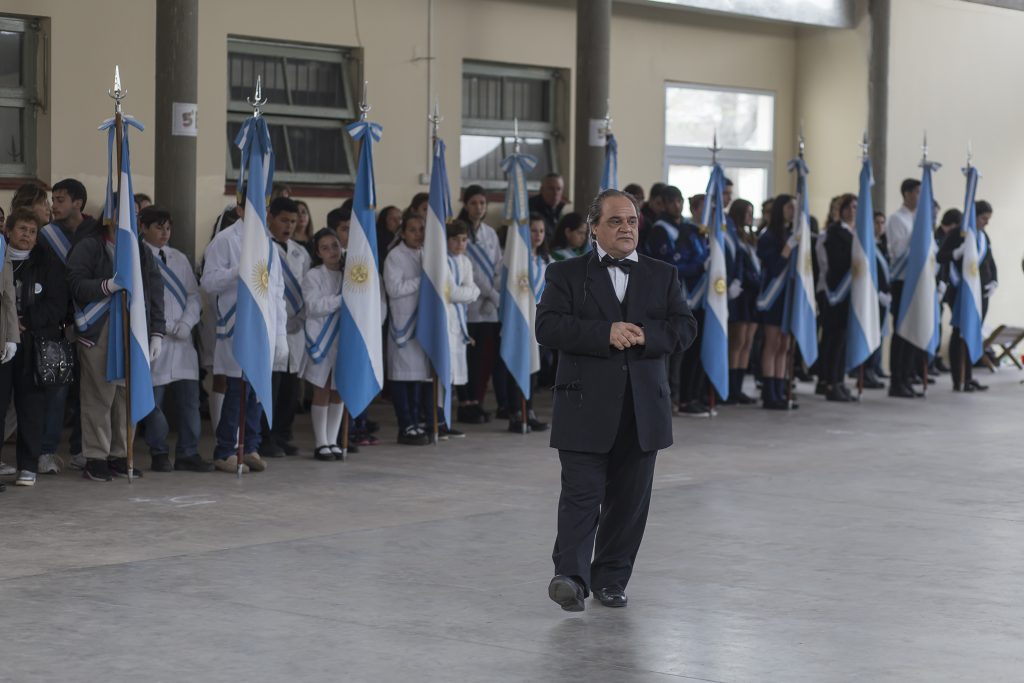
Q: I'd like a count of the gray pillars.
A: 3